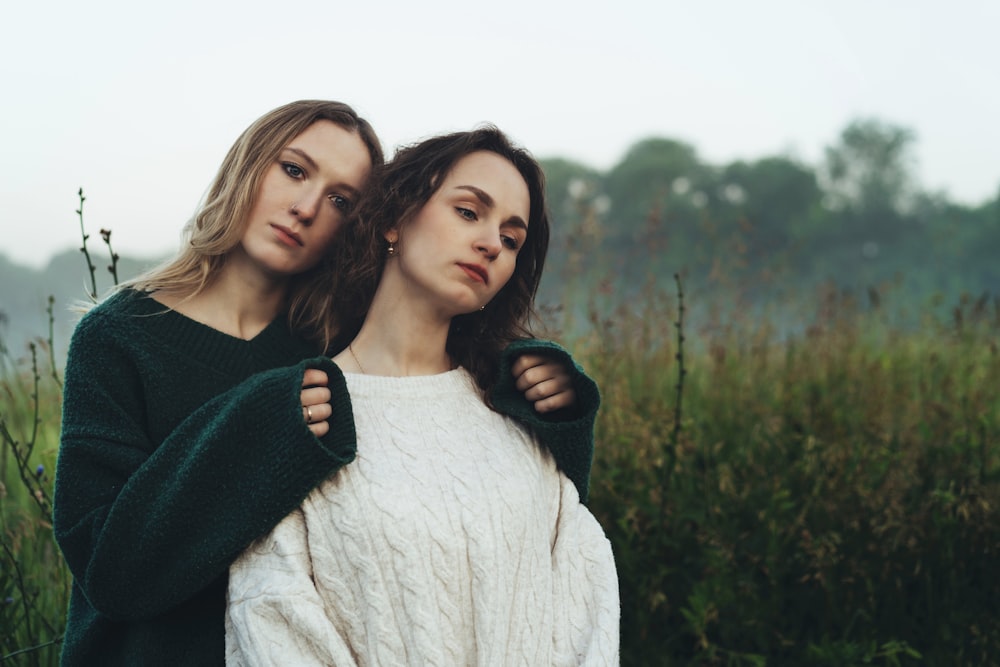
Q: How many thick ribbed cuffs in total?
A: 2